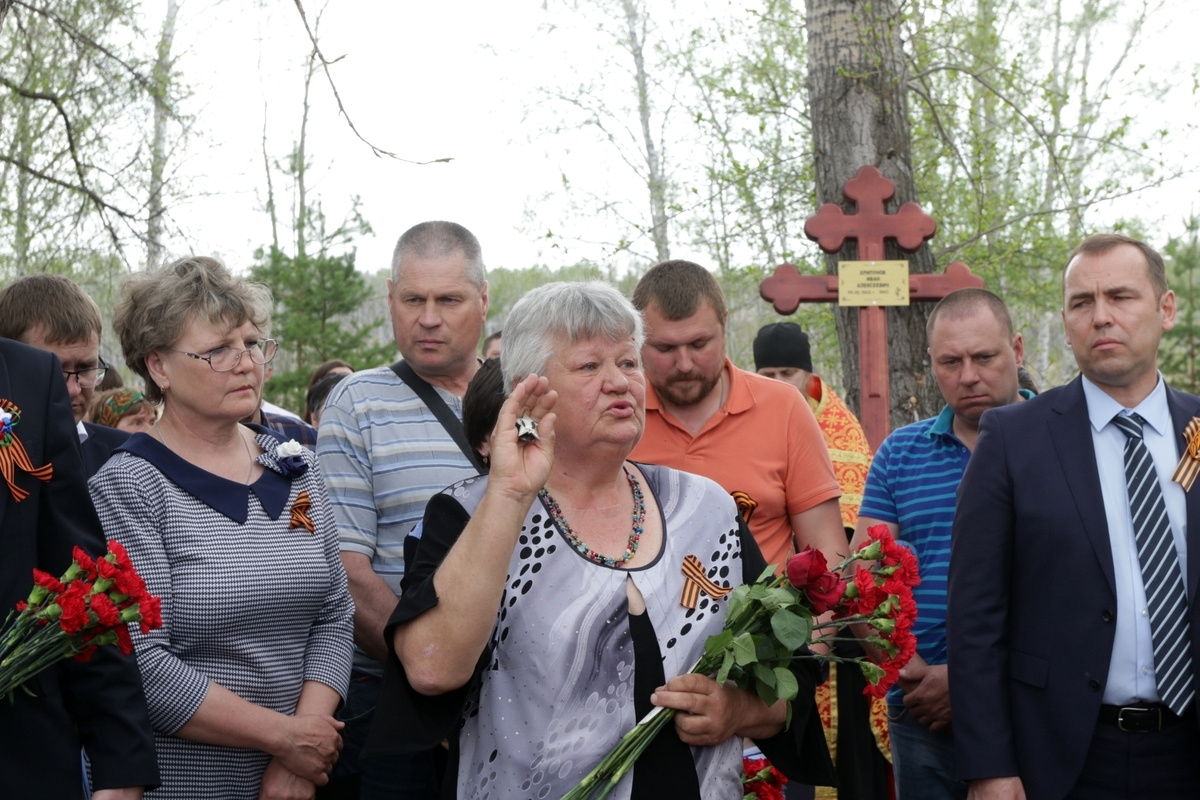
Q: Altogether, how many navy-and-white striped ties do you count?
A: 1